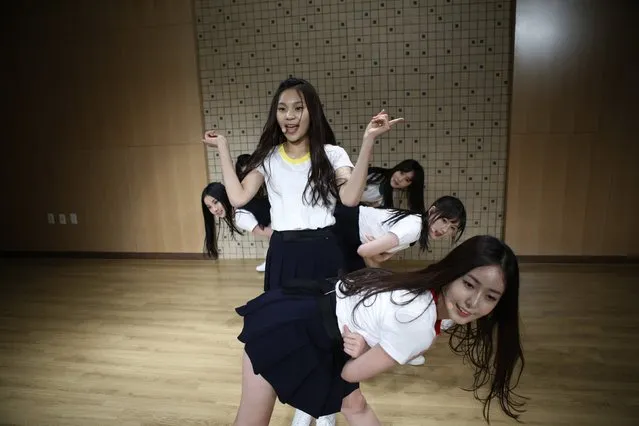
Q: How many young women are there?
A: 6